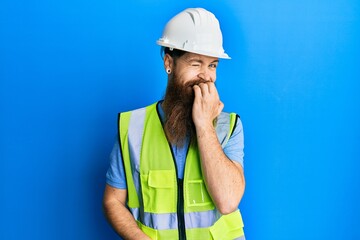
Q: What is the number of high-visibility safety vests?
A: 1